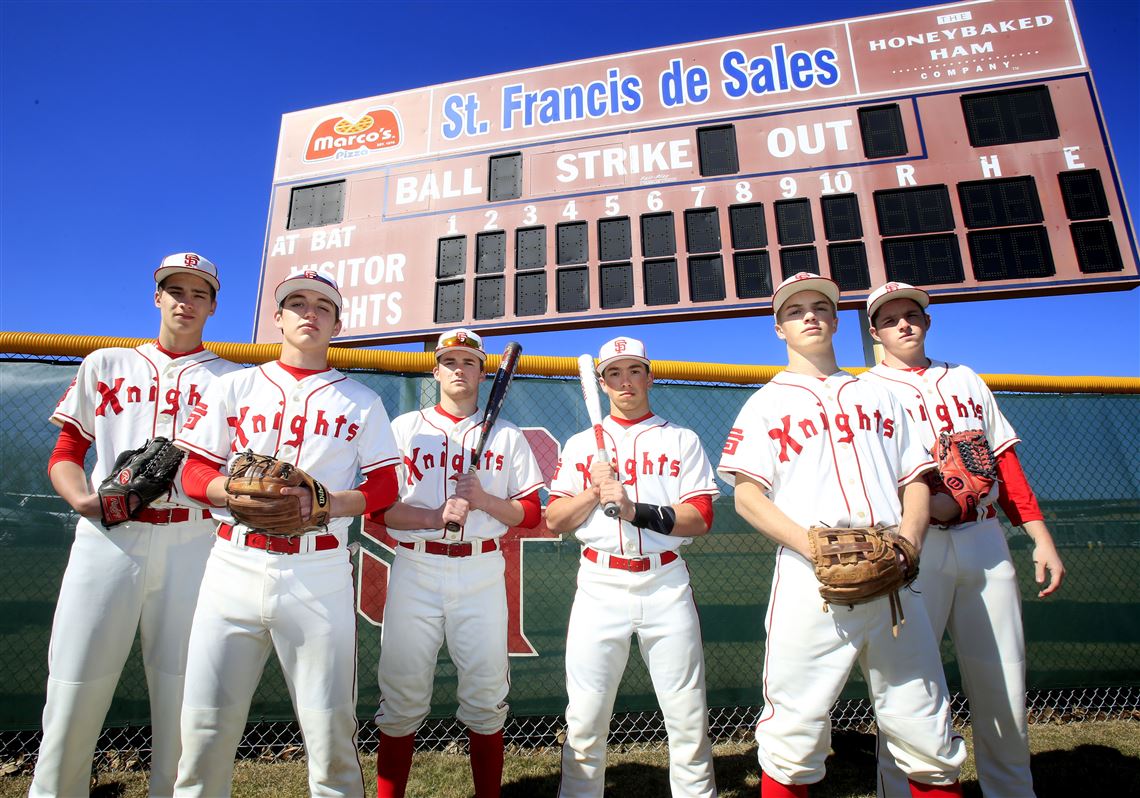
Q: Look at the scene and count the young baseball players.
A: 6